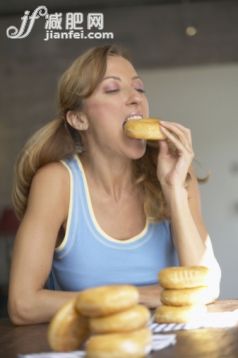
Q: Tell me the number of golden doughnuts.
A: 8